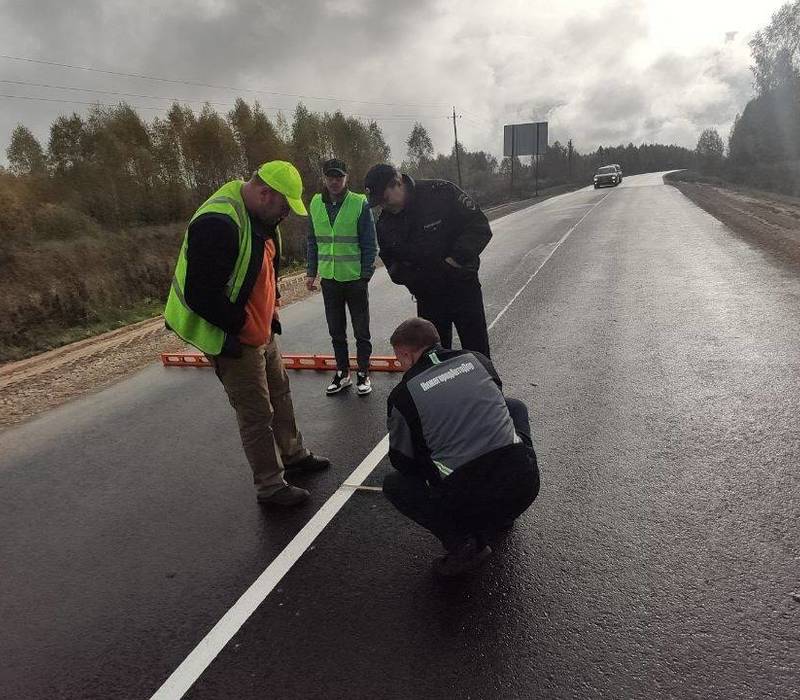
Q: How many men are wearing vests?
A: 2